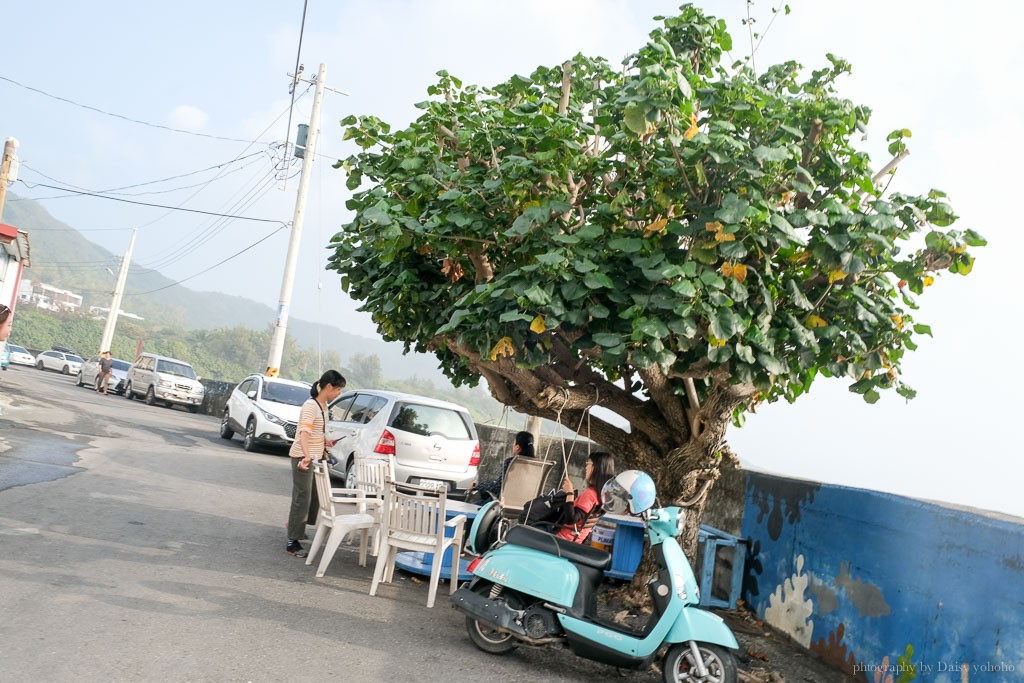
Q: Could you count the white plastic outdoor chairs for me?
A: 3